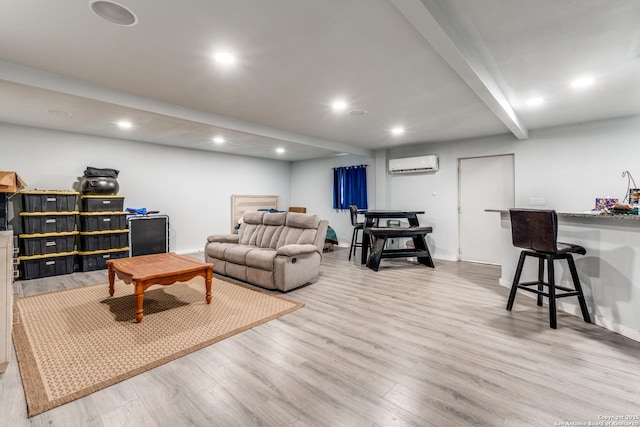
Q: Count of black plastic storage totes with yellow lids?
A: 8